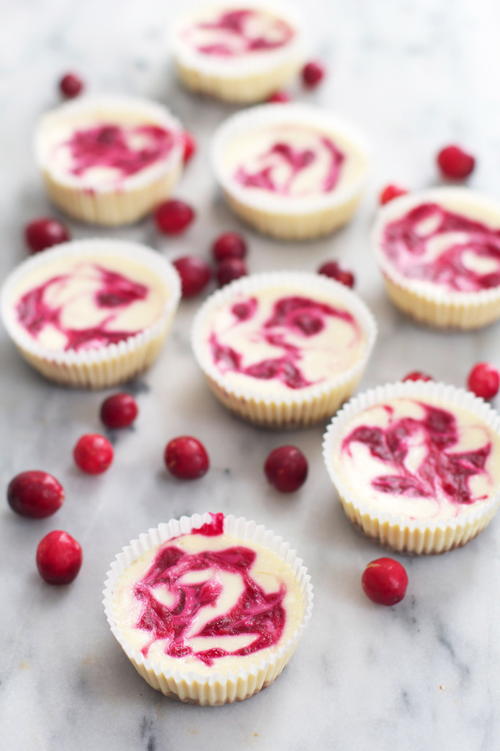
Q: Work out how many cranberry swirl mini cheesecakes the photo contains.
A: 8